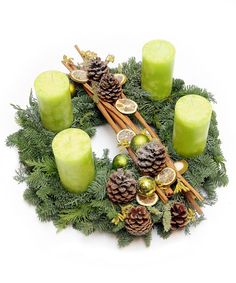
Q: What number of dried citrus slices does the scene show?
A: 6